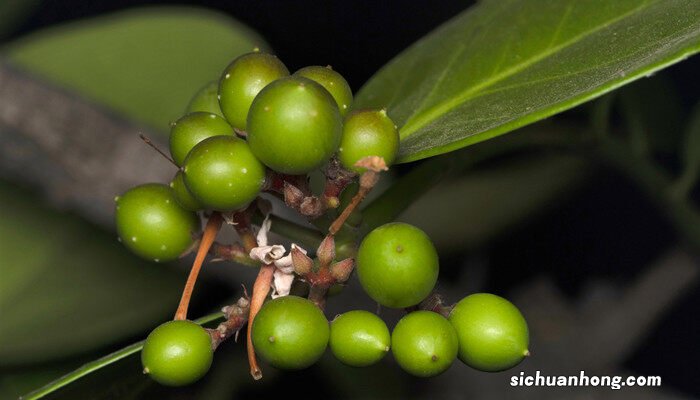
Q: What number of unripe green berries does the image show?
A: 15